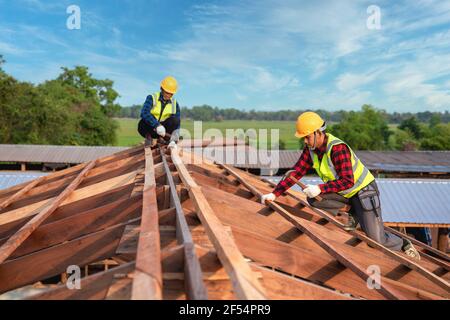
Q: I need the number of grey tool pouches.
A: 1